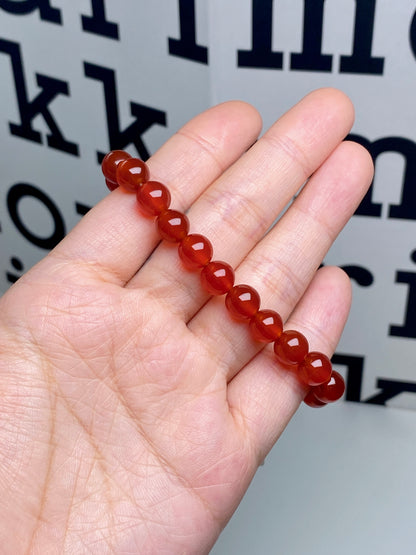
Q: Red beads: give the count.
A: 13